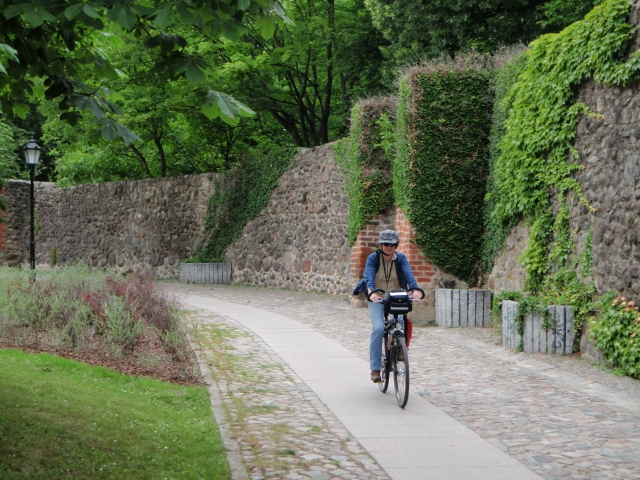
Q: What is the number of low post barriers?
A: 3